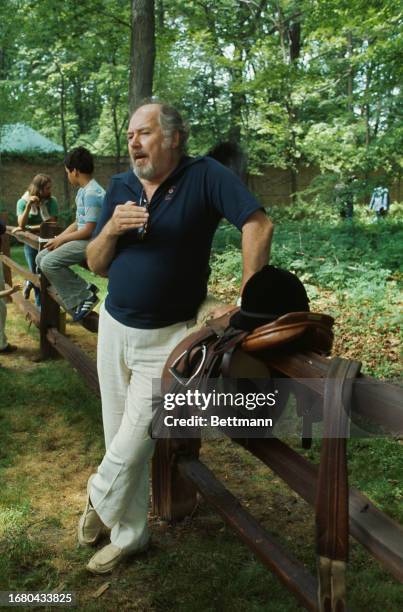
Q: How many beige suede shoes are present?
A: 2